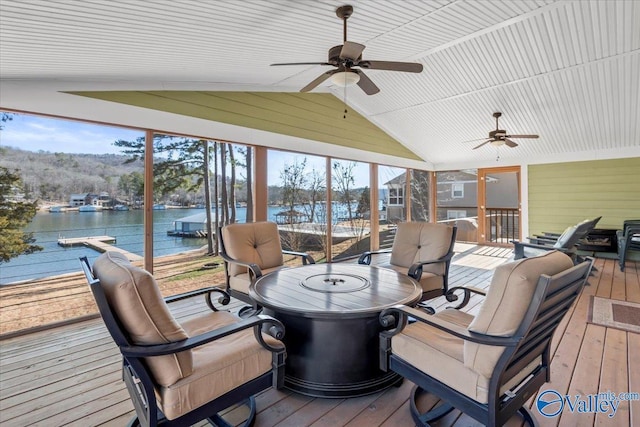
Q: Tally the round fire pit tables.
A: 1